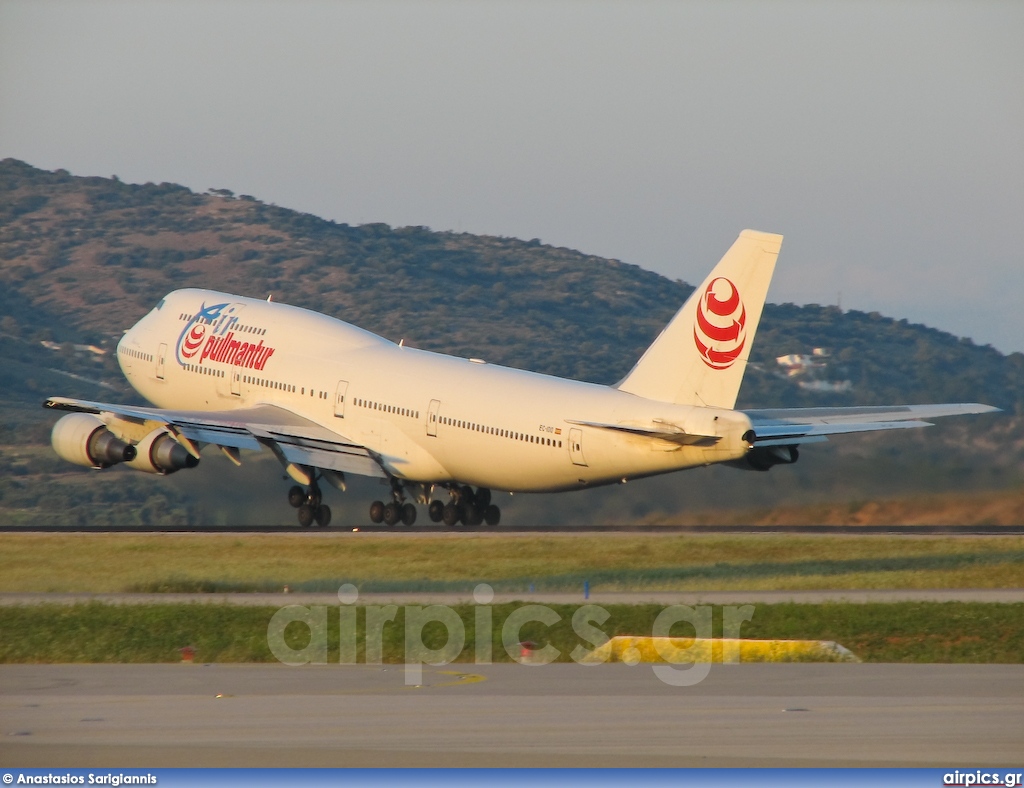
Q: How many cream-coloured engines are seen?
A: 2